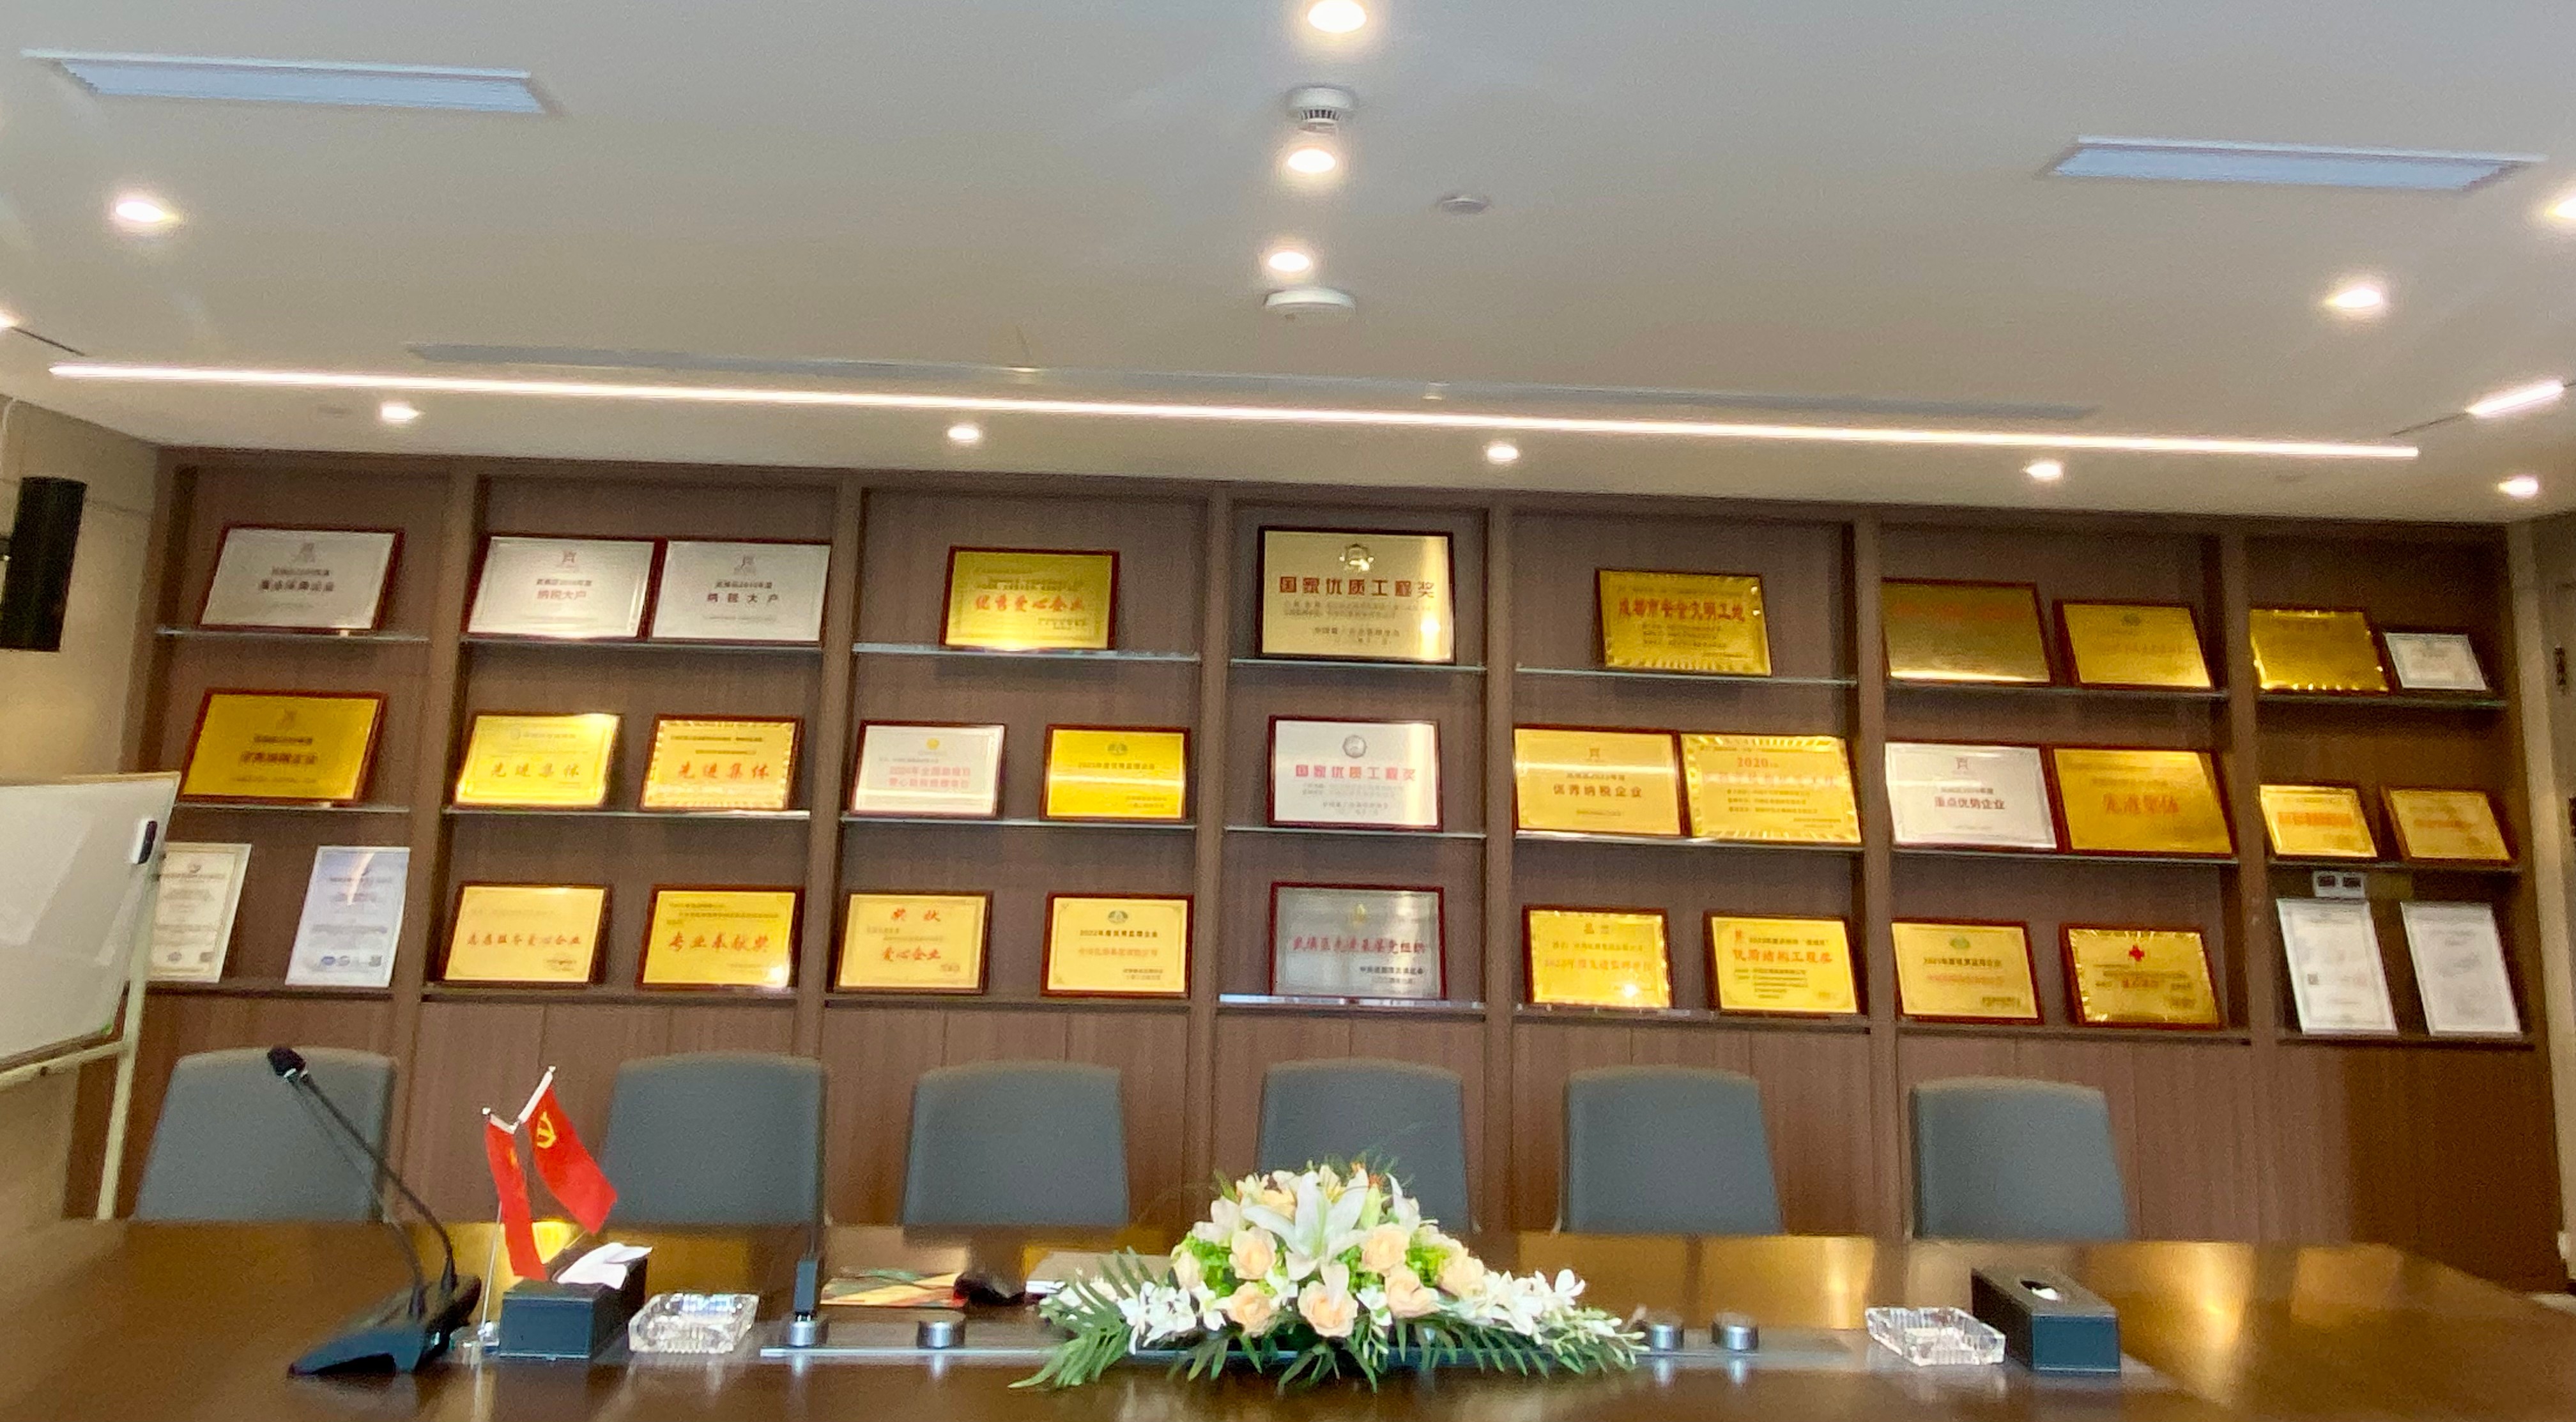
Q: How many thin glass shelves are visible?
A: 14